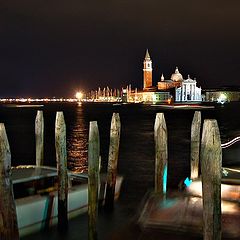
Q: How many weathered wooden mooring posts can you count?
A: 8